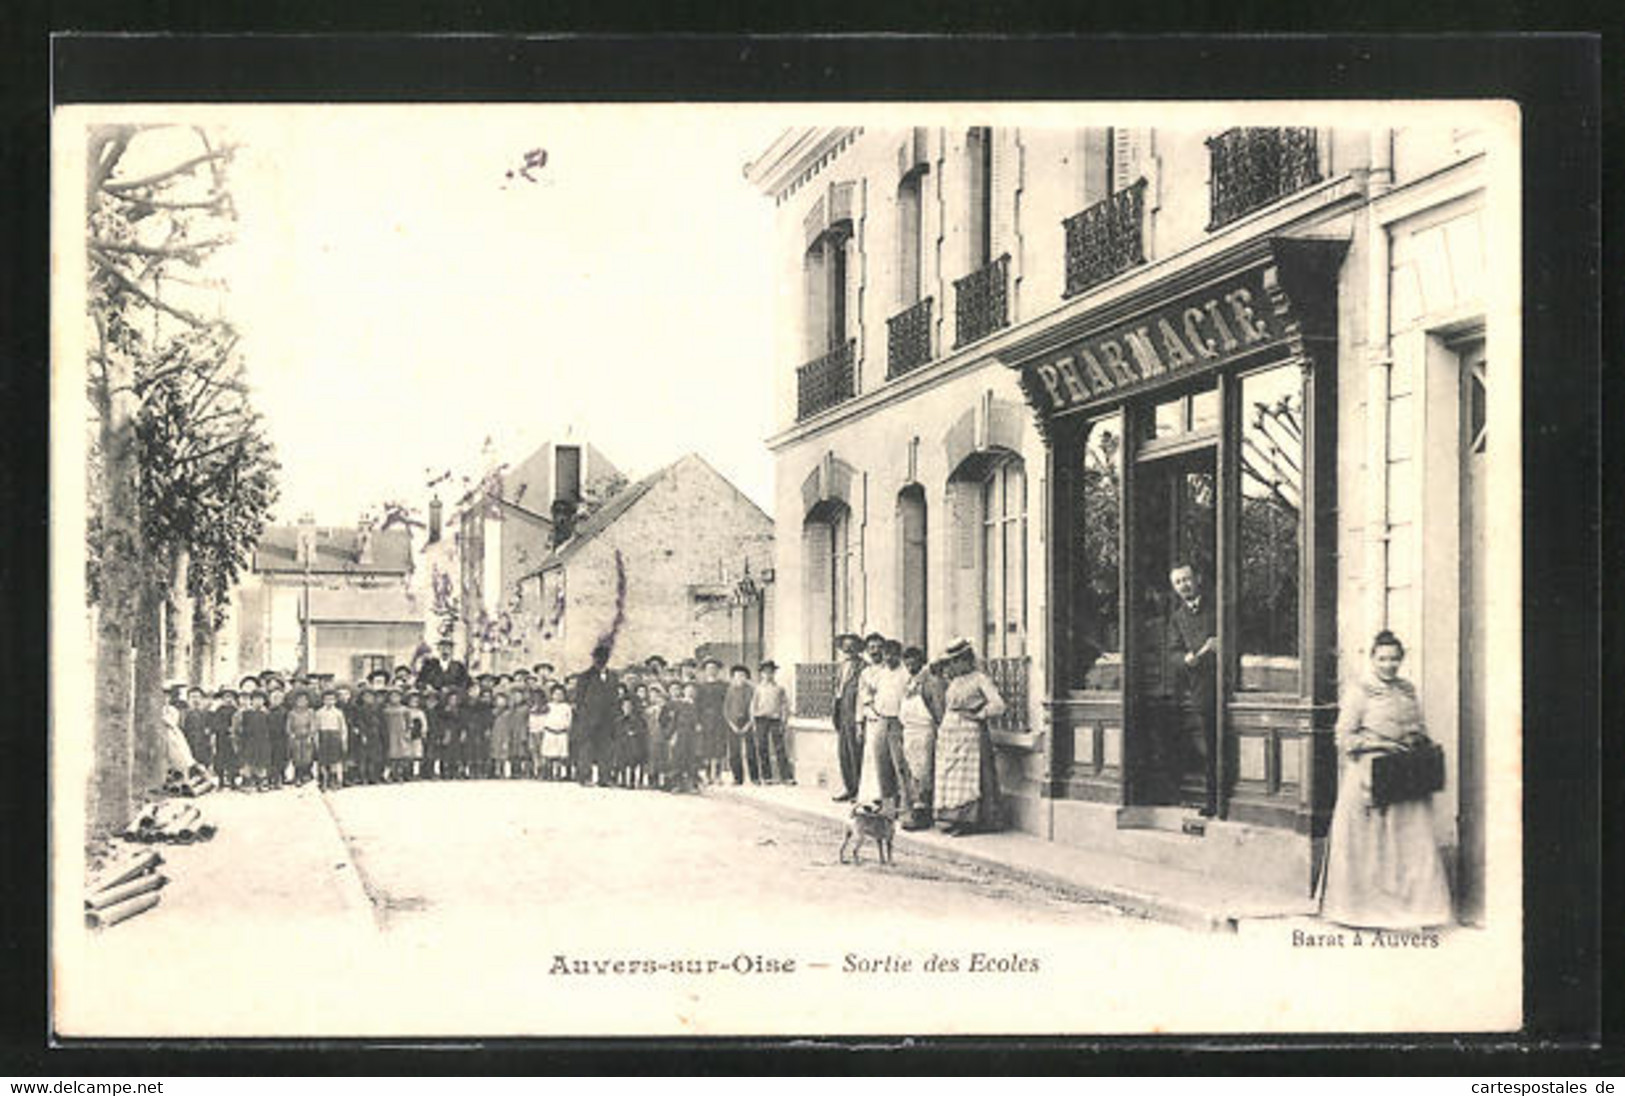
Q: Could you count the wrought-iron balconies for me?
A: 5